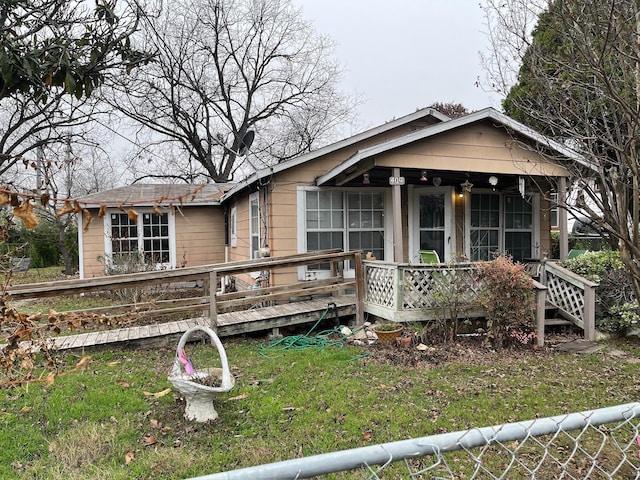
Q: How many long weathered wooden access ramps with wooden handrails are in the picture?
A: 1